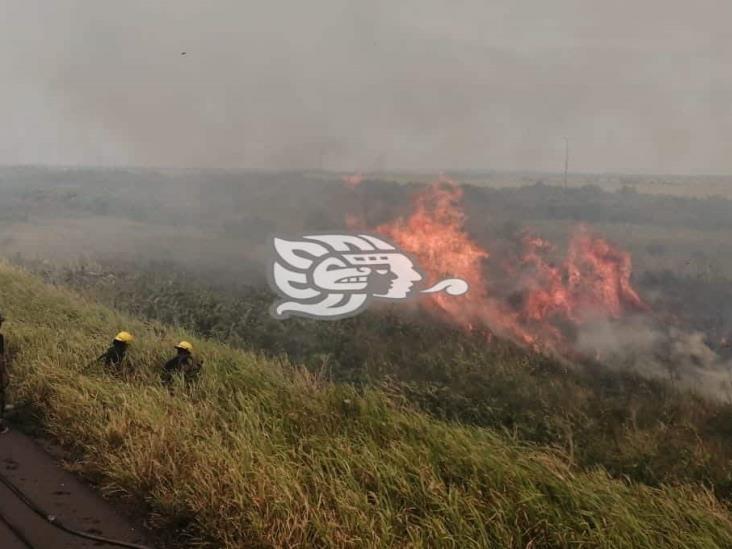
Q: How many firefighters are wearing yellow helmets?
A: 2